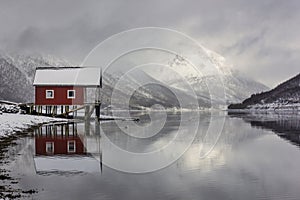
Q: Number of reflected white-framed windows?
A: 2